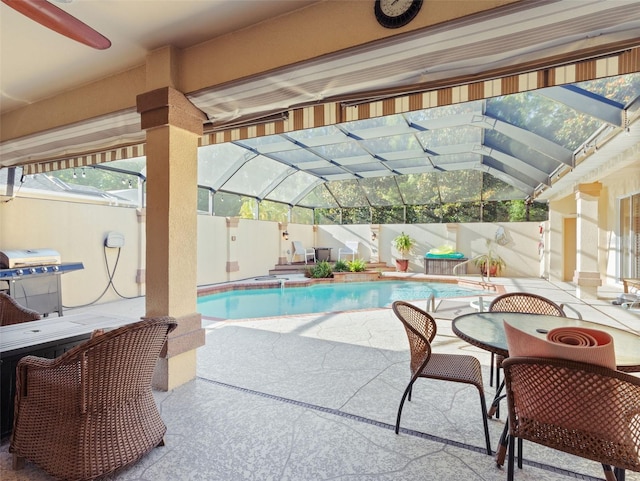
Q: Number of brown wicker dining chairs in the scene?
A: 3